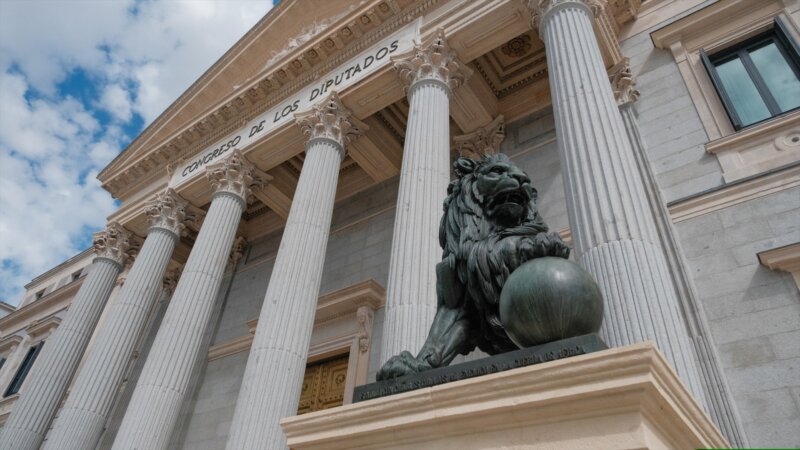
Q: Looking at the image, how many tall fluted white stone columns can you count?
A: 6